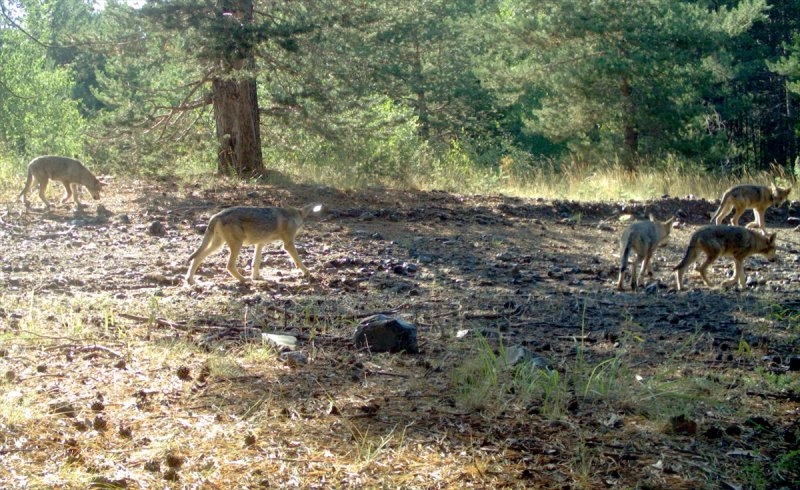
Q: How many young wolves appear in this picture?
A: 5